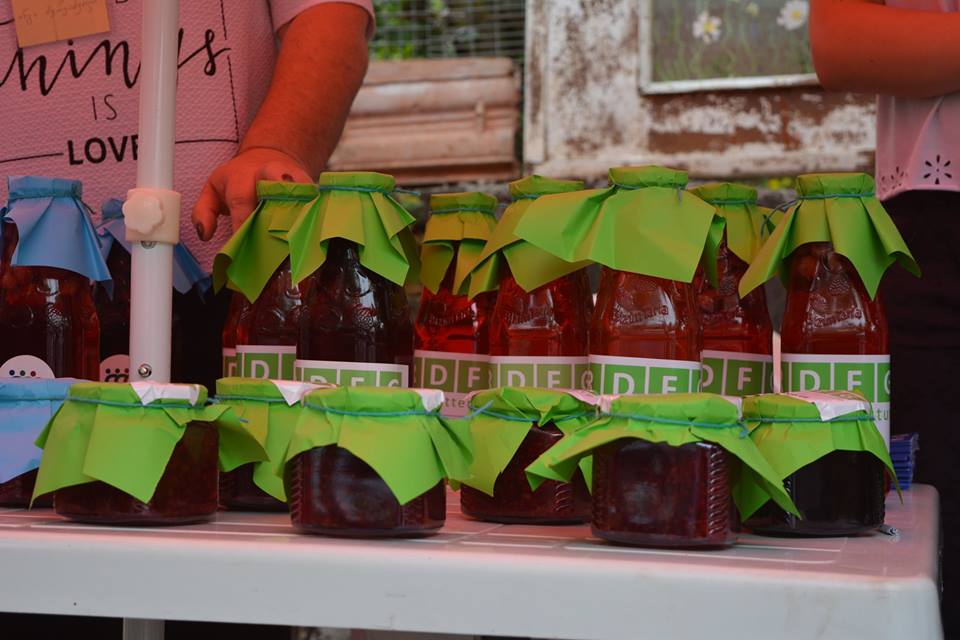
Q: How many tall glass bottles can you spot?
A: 9